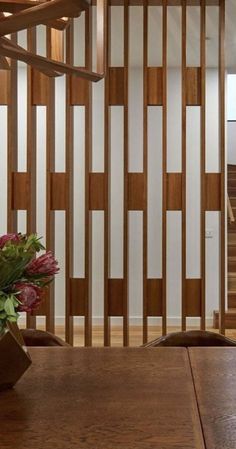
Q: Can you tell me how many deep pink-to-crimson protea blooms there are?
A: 3